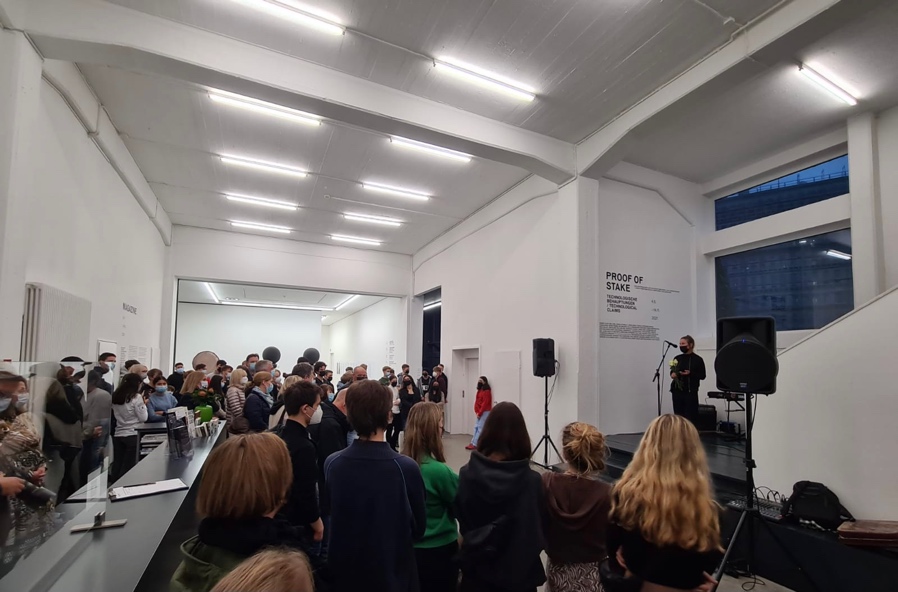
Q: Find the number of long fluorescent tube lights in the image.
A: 11